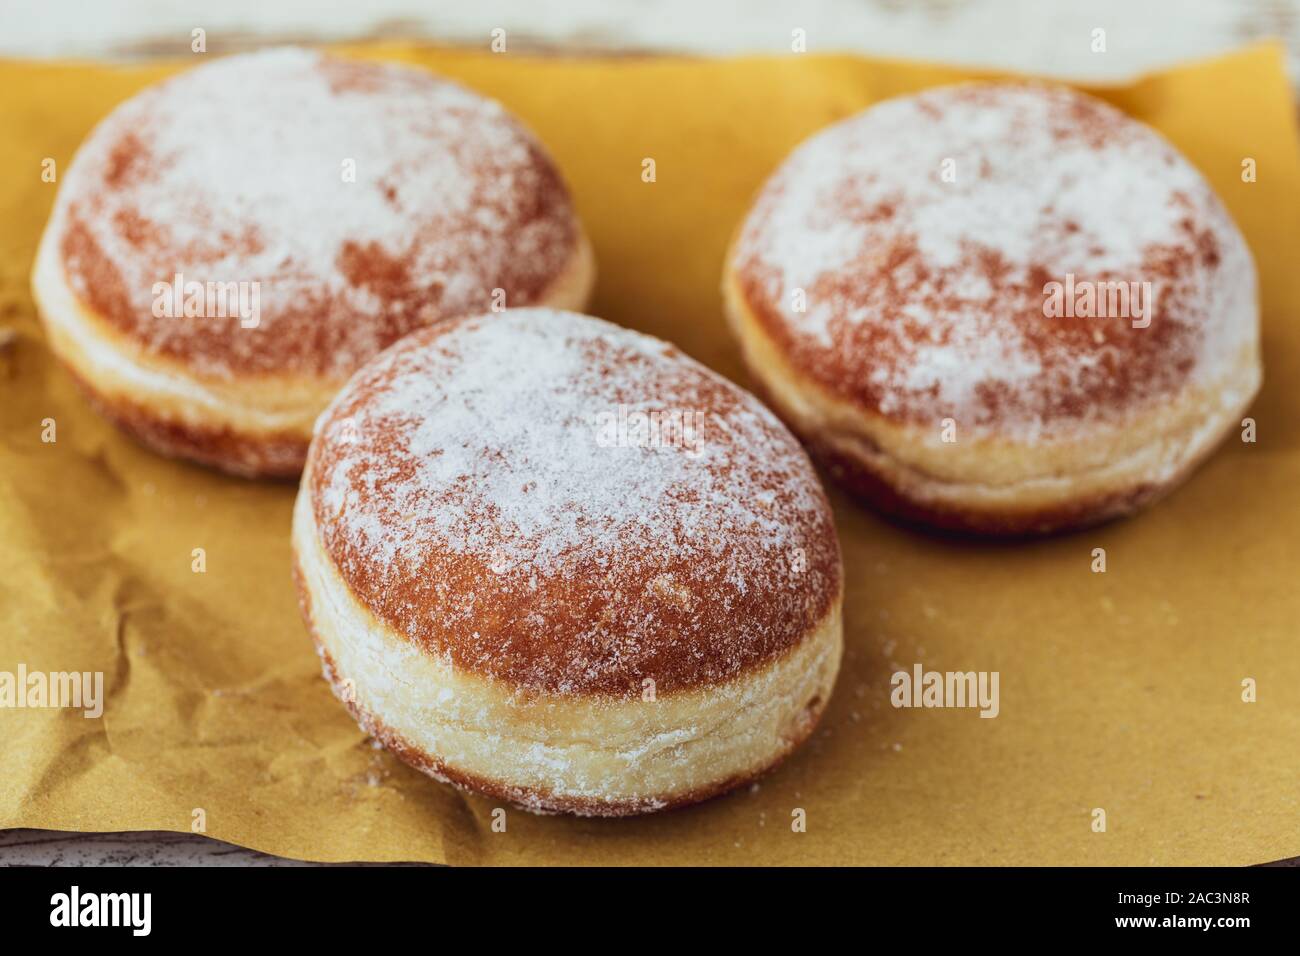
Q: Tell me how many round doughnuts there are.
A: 3